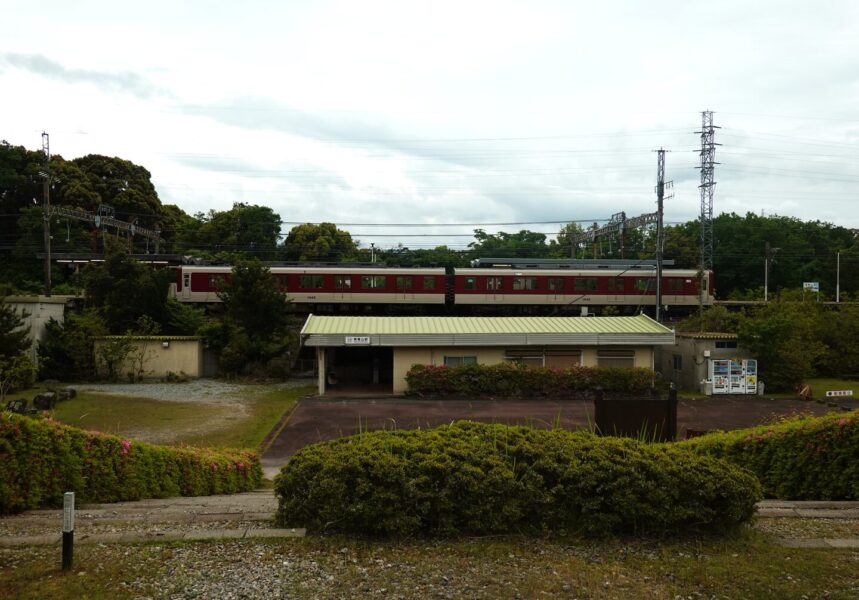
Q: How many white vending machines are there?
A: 3